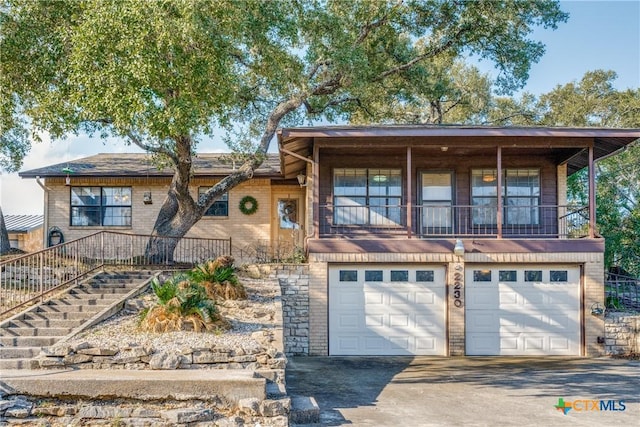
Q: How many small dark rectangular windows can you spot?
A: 8